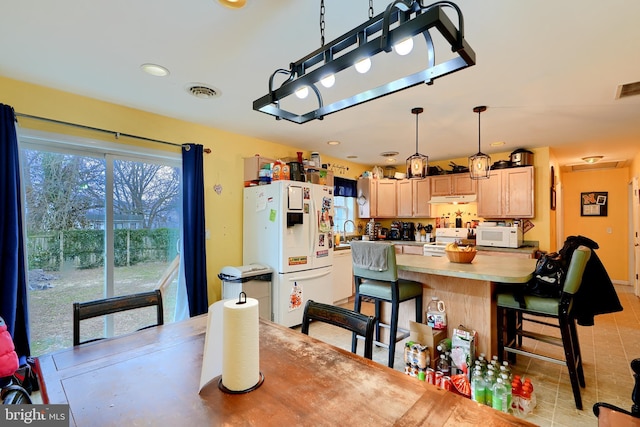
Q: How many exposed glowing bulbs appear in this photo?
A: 4